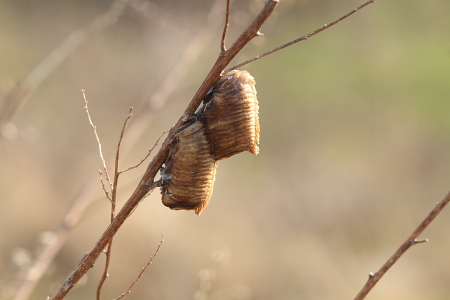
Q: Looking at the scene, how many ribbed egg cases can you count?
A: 2